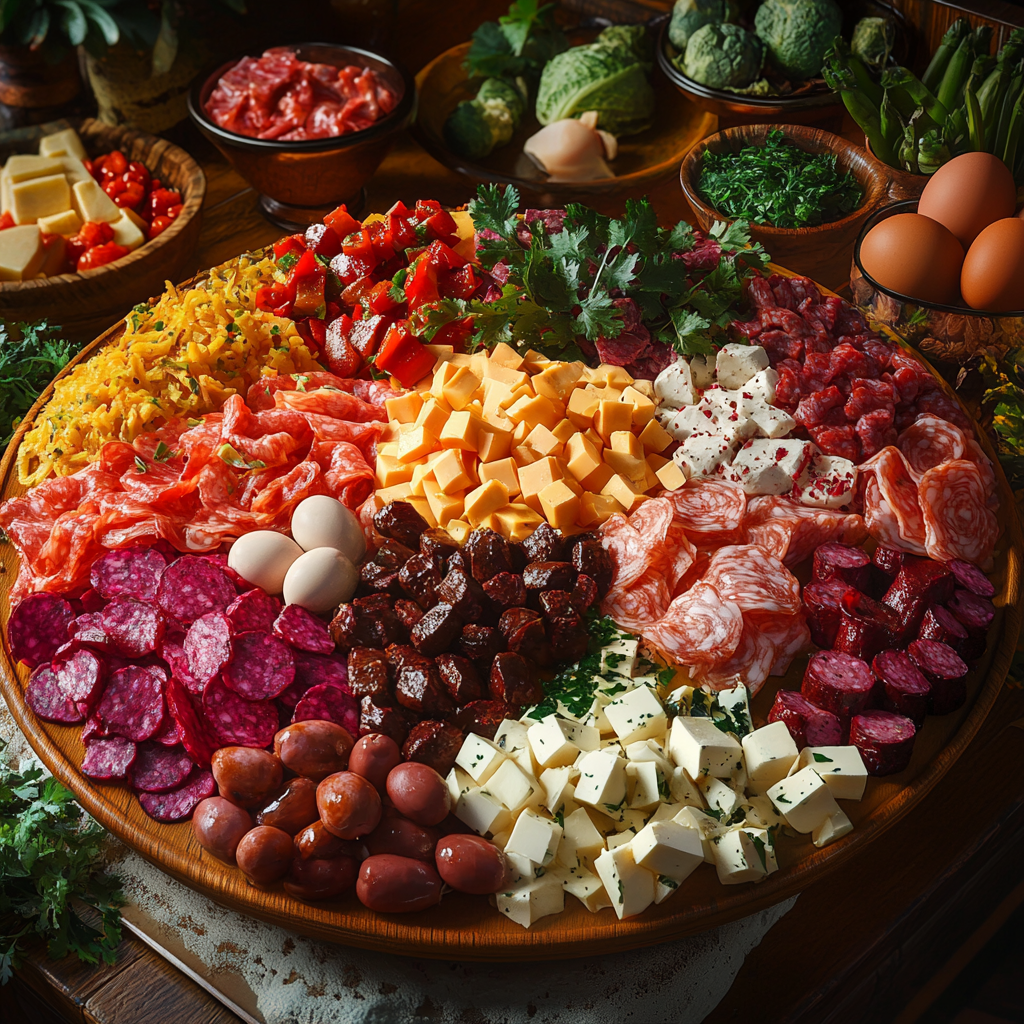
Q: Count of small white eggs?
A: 3